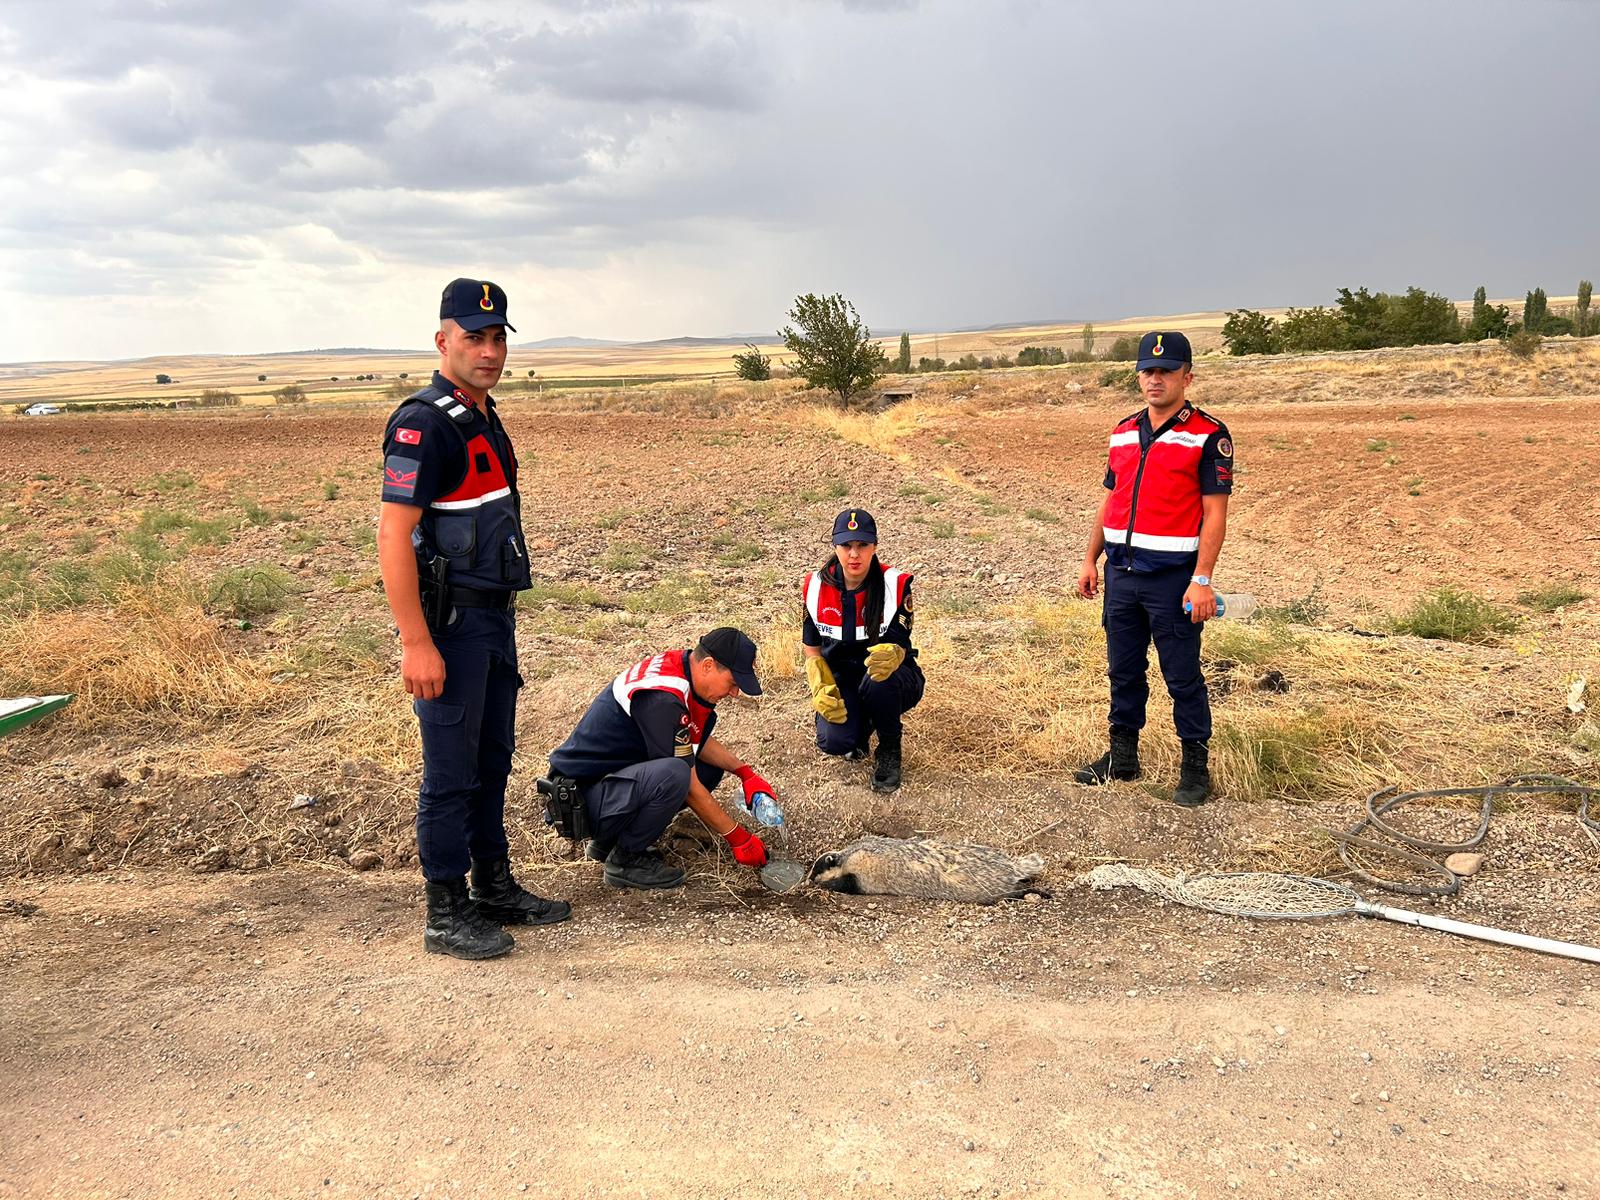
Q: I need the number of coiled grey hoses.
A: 1